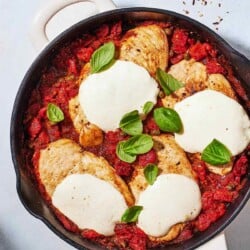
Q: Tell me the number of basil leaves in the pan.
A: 11